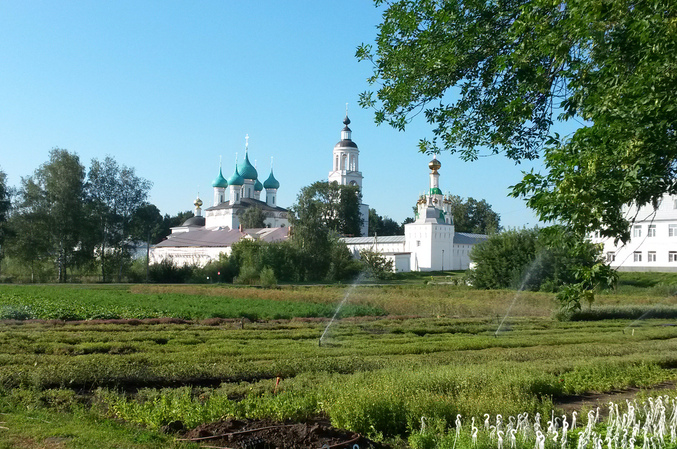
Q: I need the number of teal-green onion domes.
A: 5